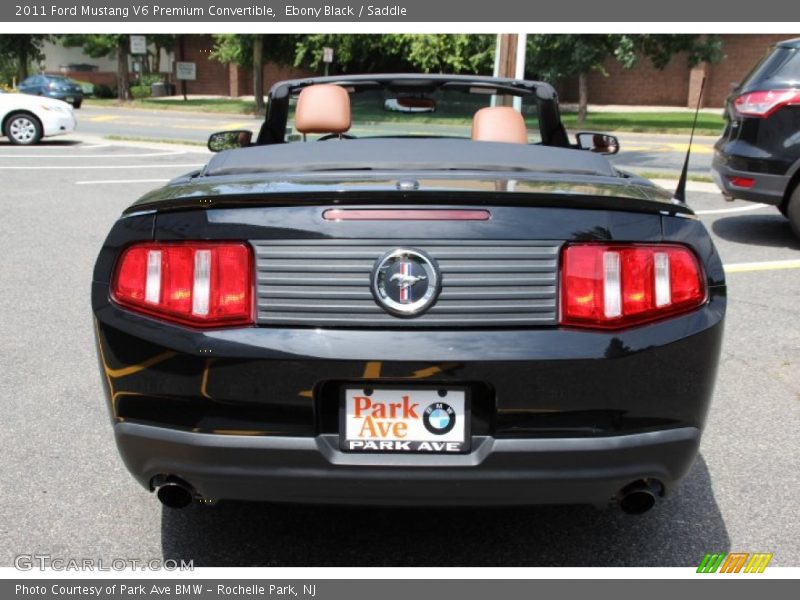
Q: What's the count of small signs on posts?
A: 3